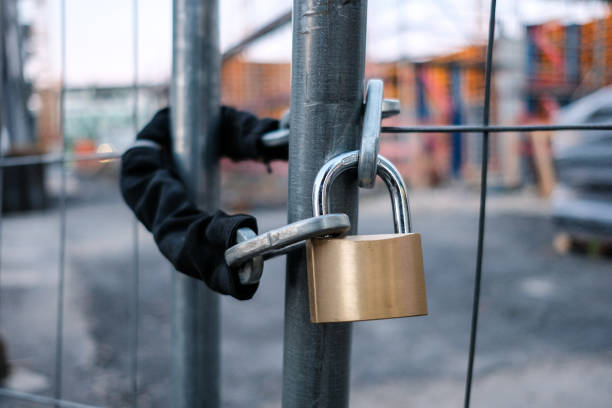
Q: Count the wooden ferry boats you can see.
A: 0